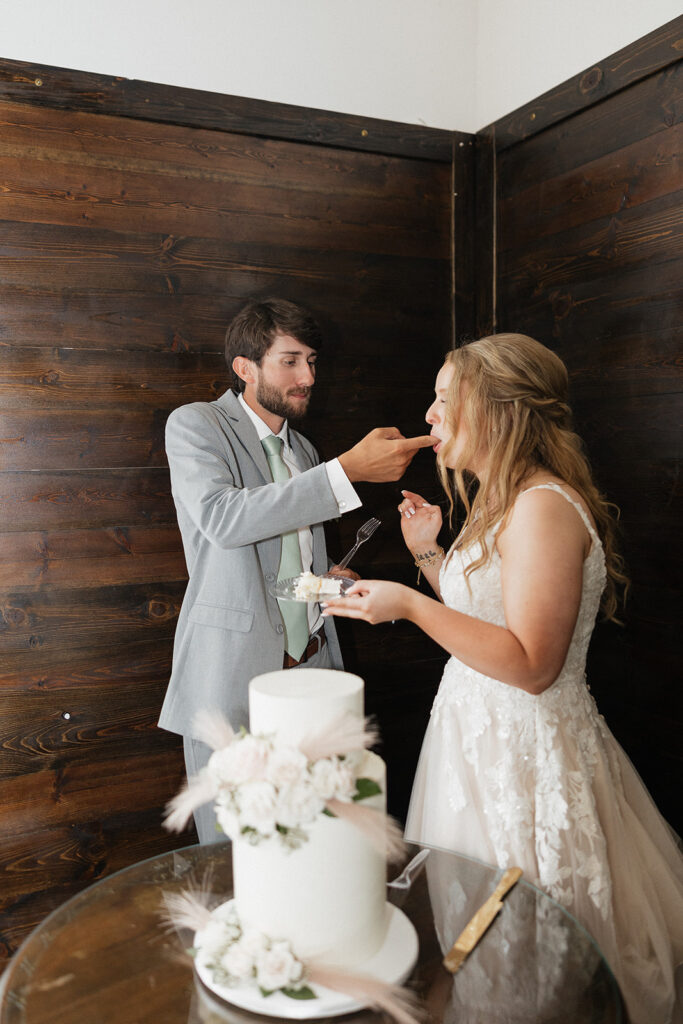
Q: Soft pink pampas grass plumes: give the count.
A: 6